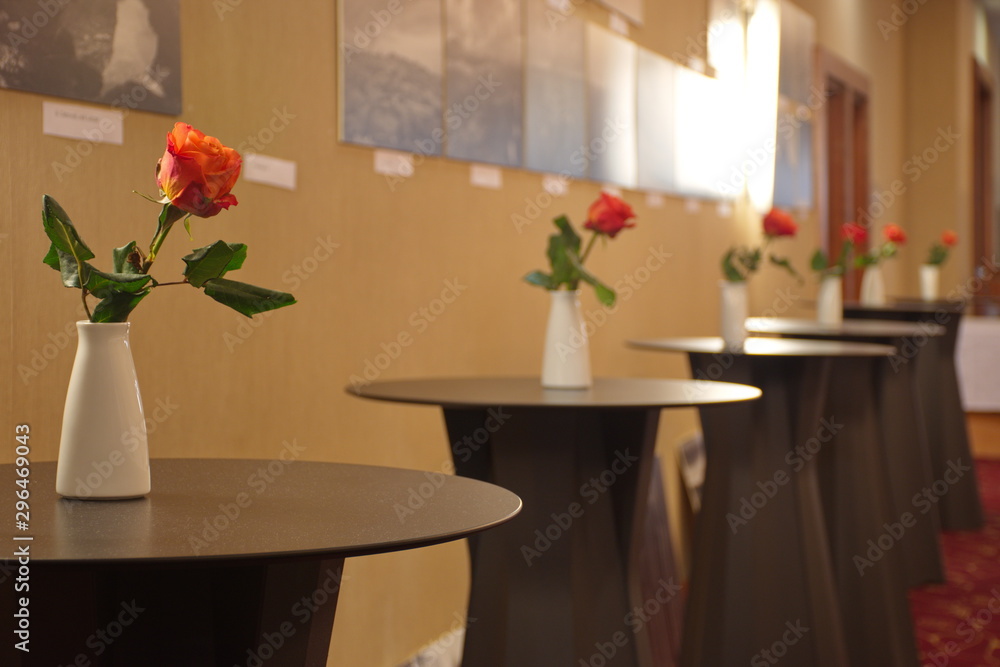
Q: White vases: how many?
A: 6